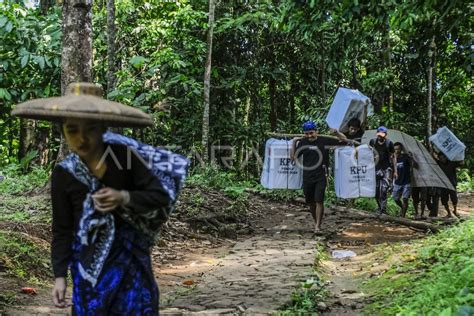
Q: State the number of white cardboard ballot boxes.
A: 4